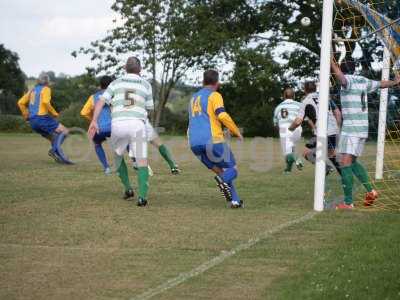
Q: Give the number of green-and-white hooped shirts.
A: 3